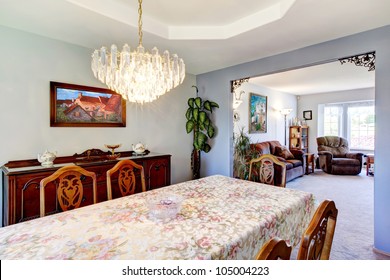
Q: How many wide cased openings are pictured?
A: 1